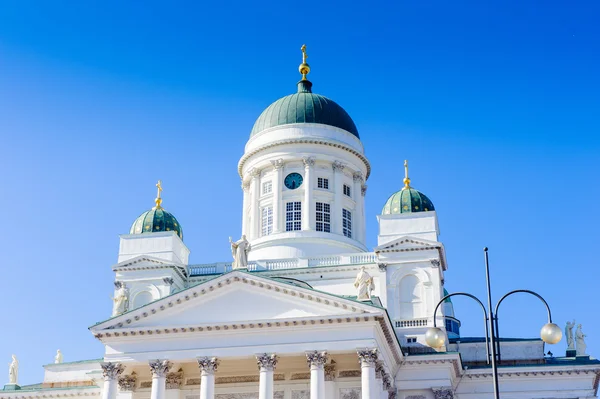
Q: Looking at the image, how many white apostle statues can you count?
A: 7